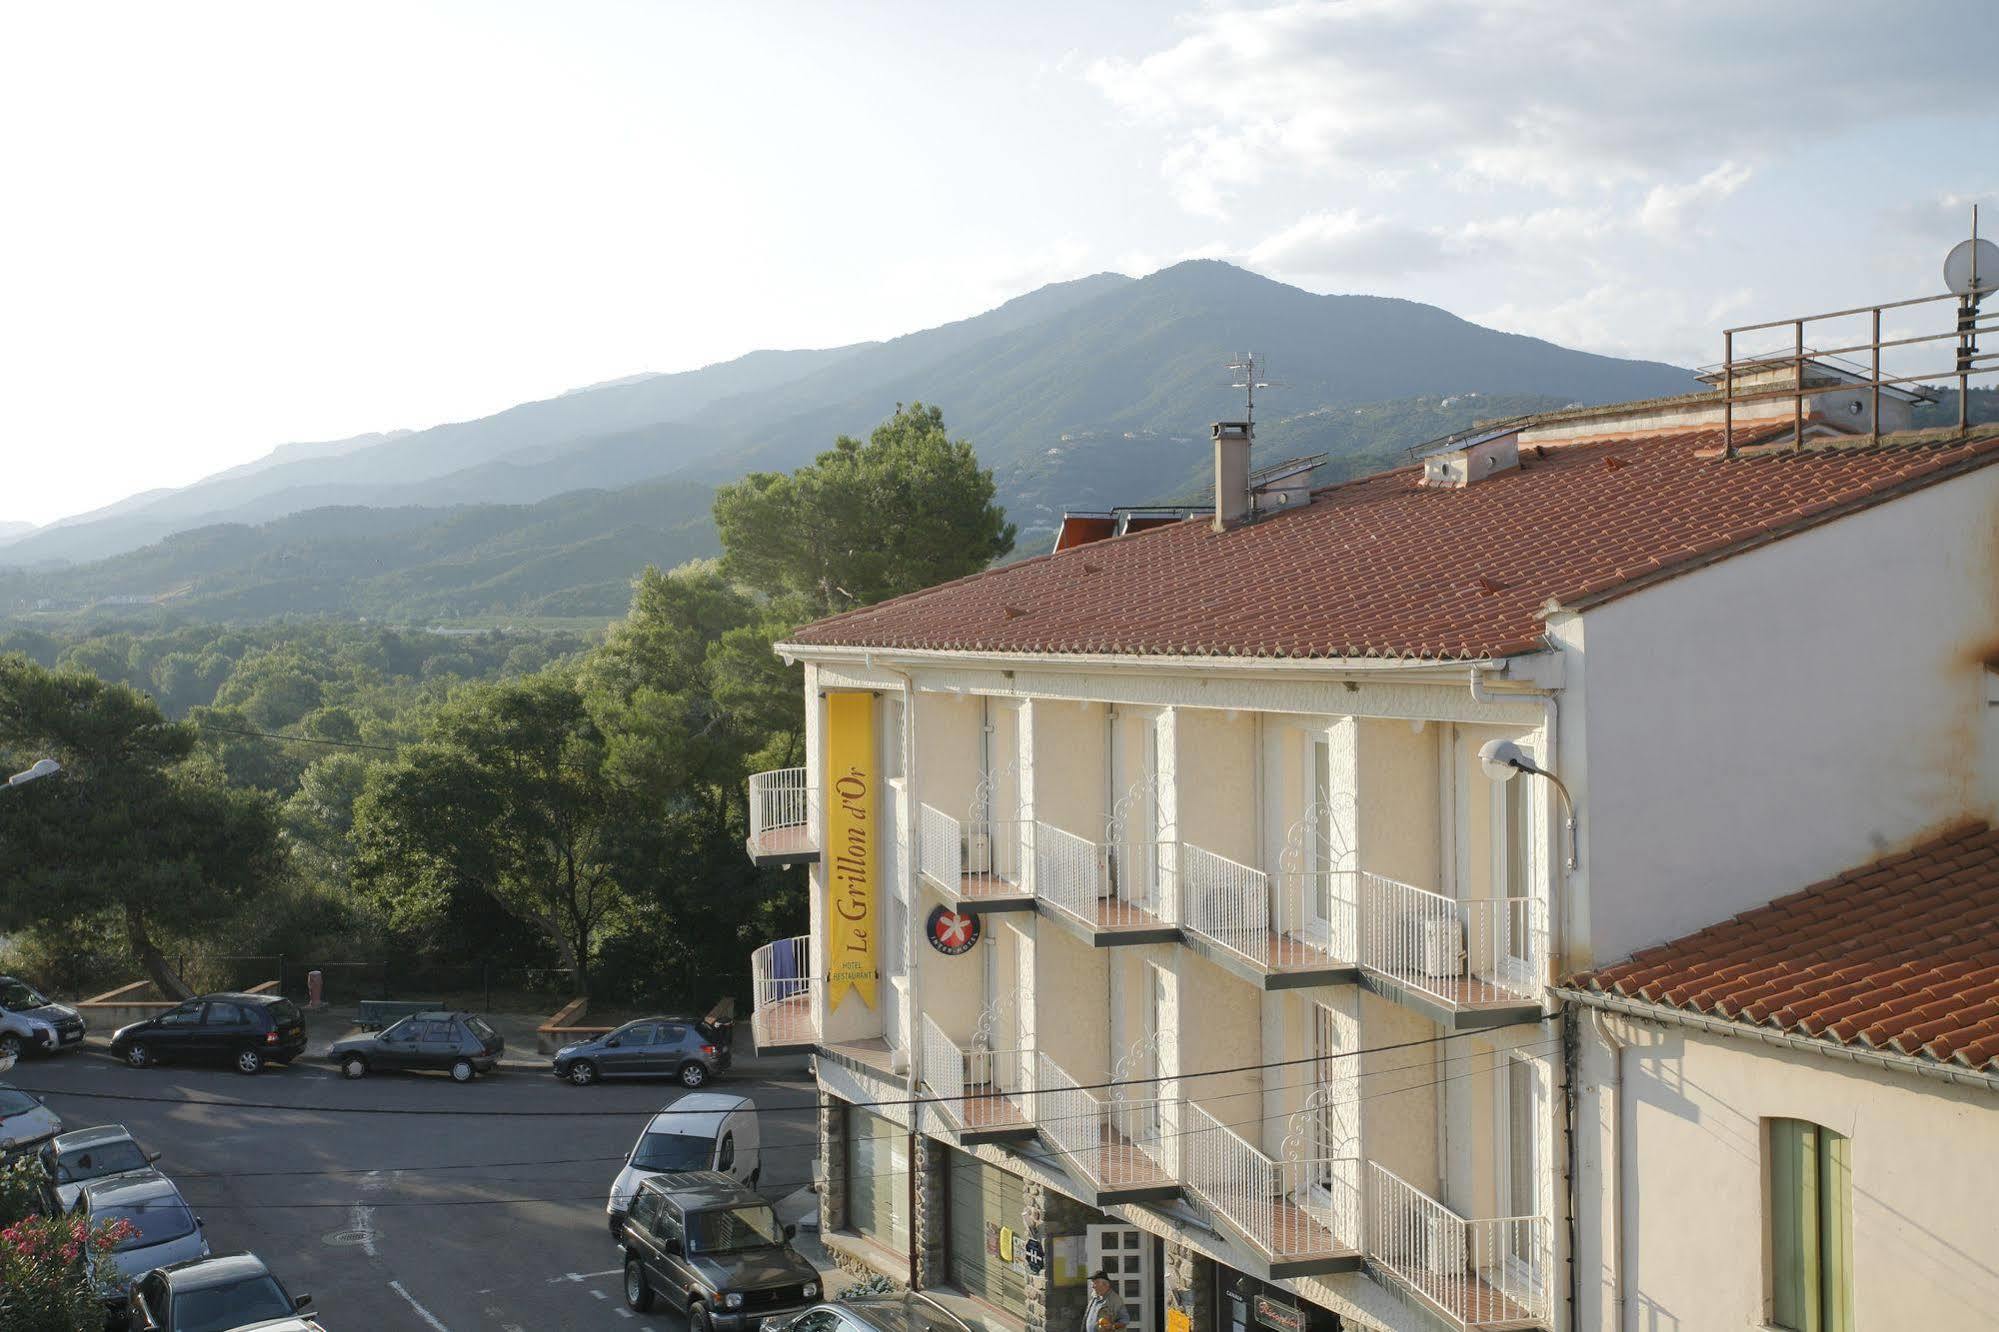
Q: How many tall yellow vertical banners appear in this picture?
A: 1